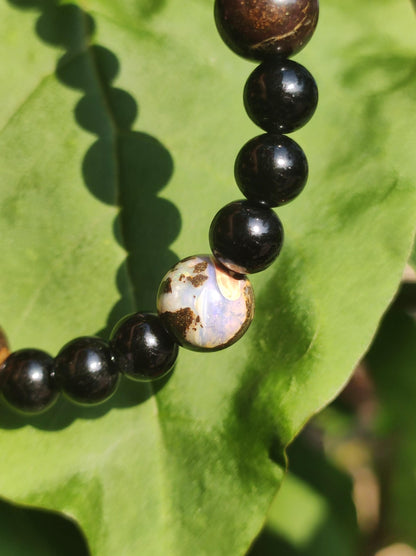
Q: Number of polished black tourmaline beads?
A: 6